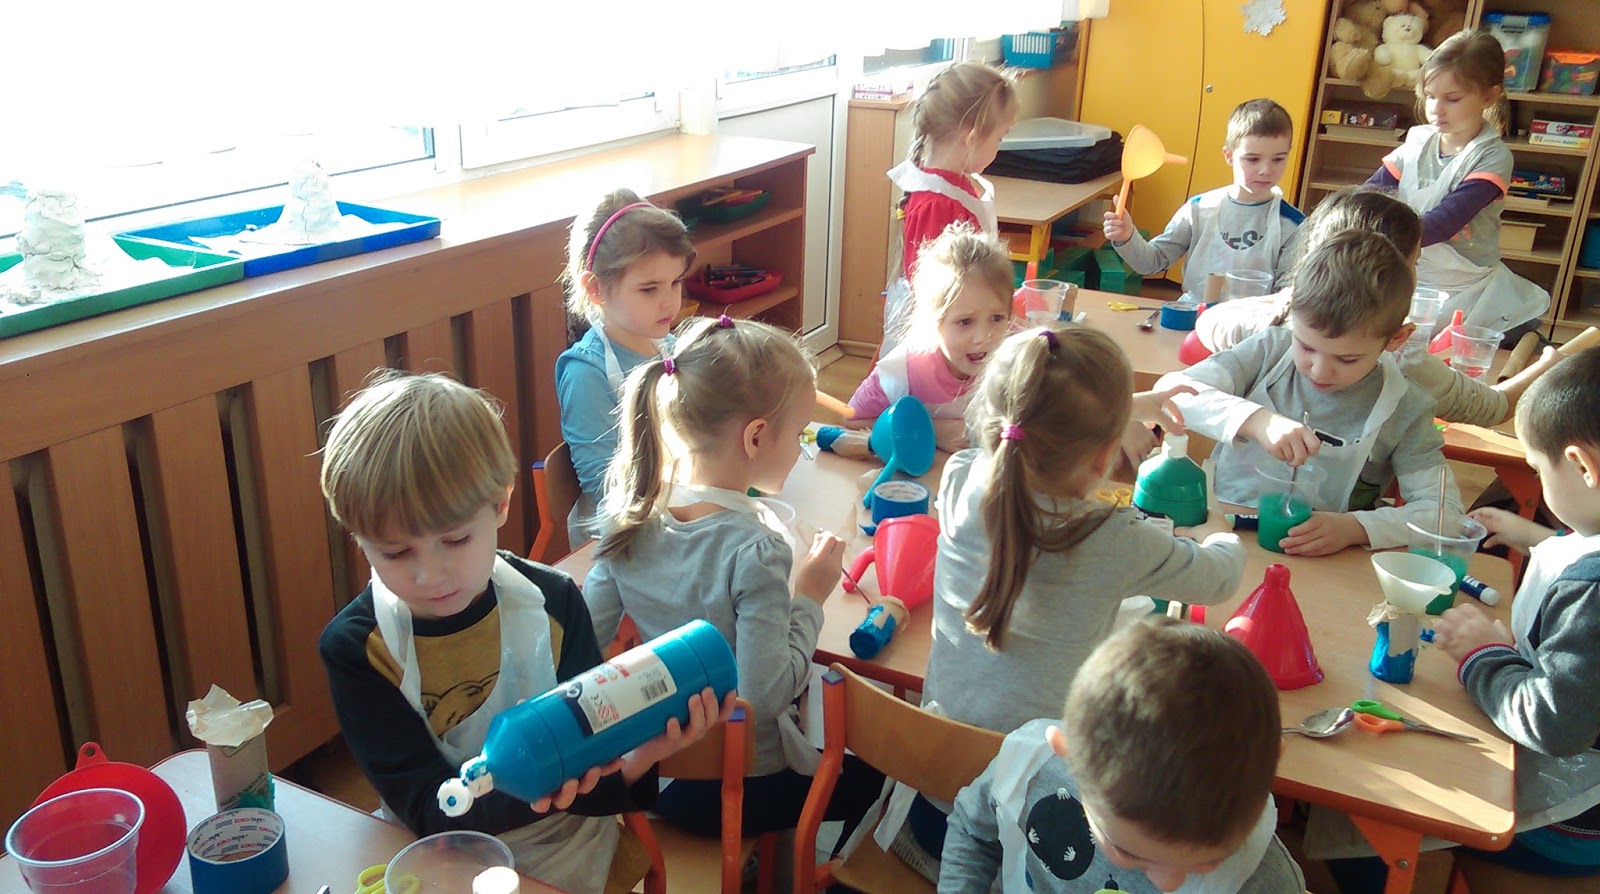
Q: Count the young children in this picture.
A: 12